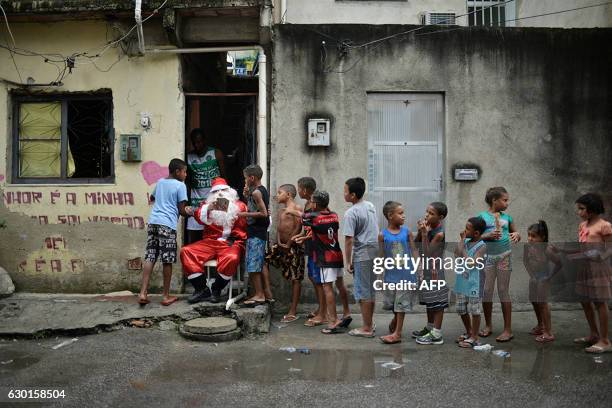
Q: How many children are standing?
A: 12